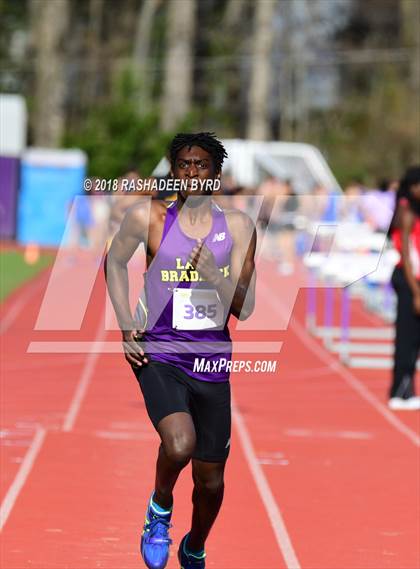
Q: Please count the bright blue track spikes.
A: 2